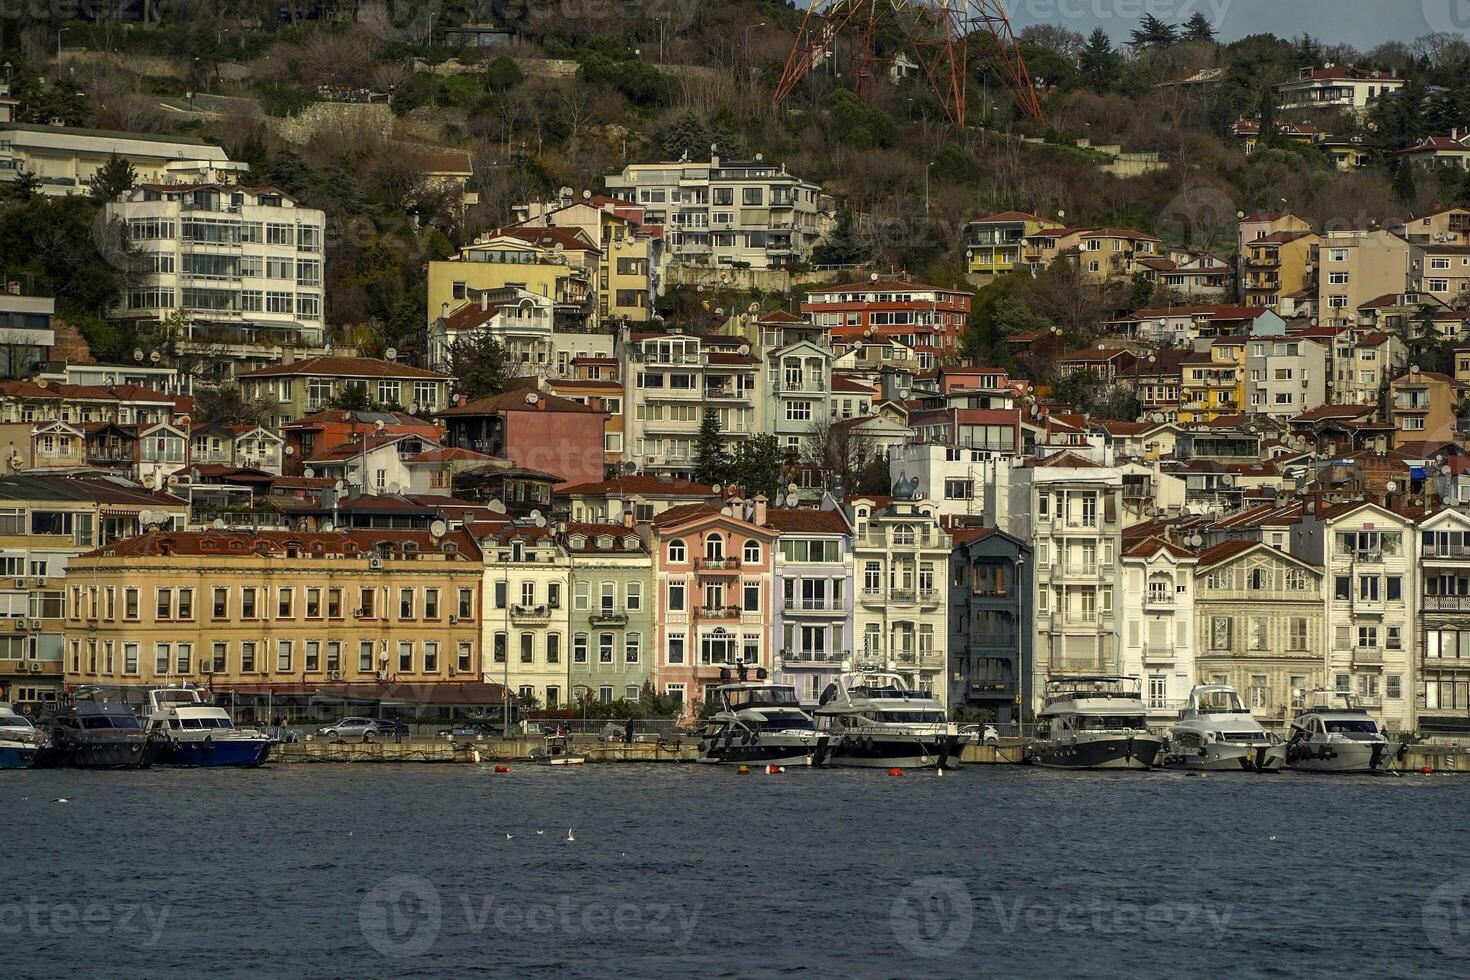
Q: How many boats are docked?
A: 9